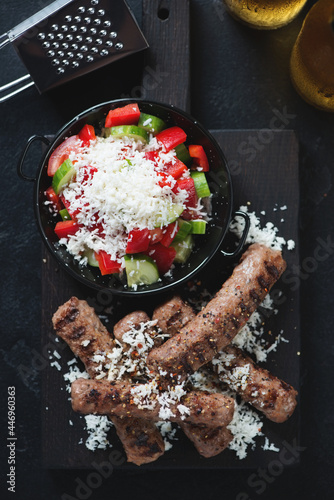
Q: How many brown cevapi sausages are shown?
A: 5